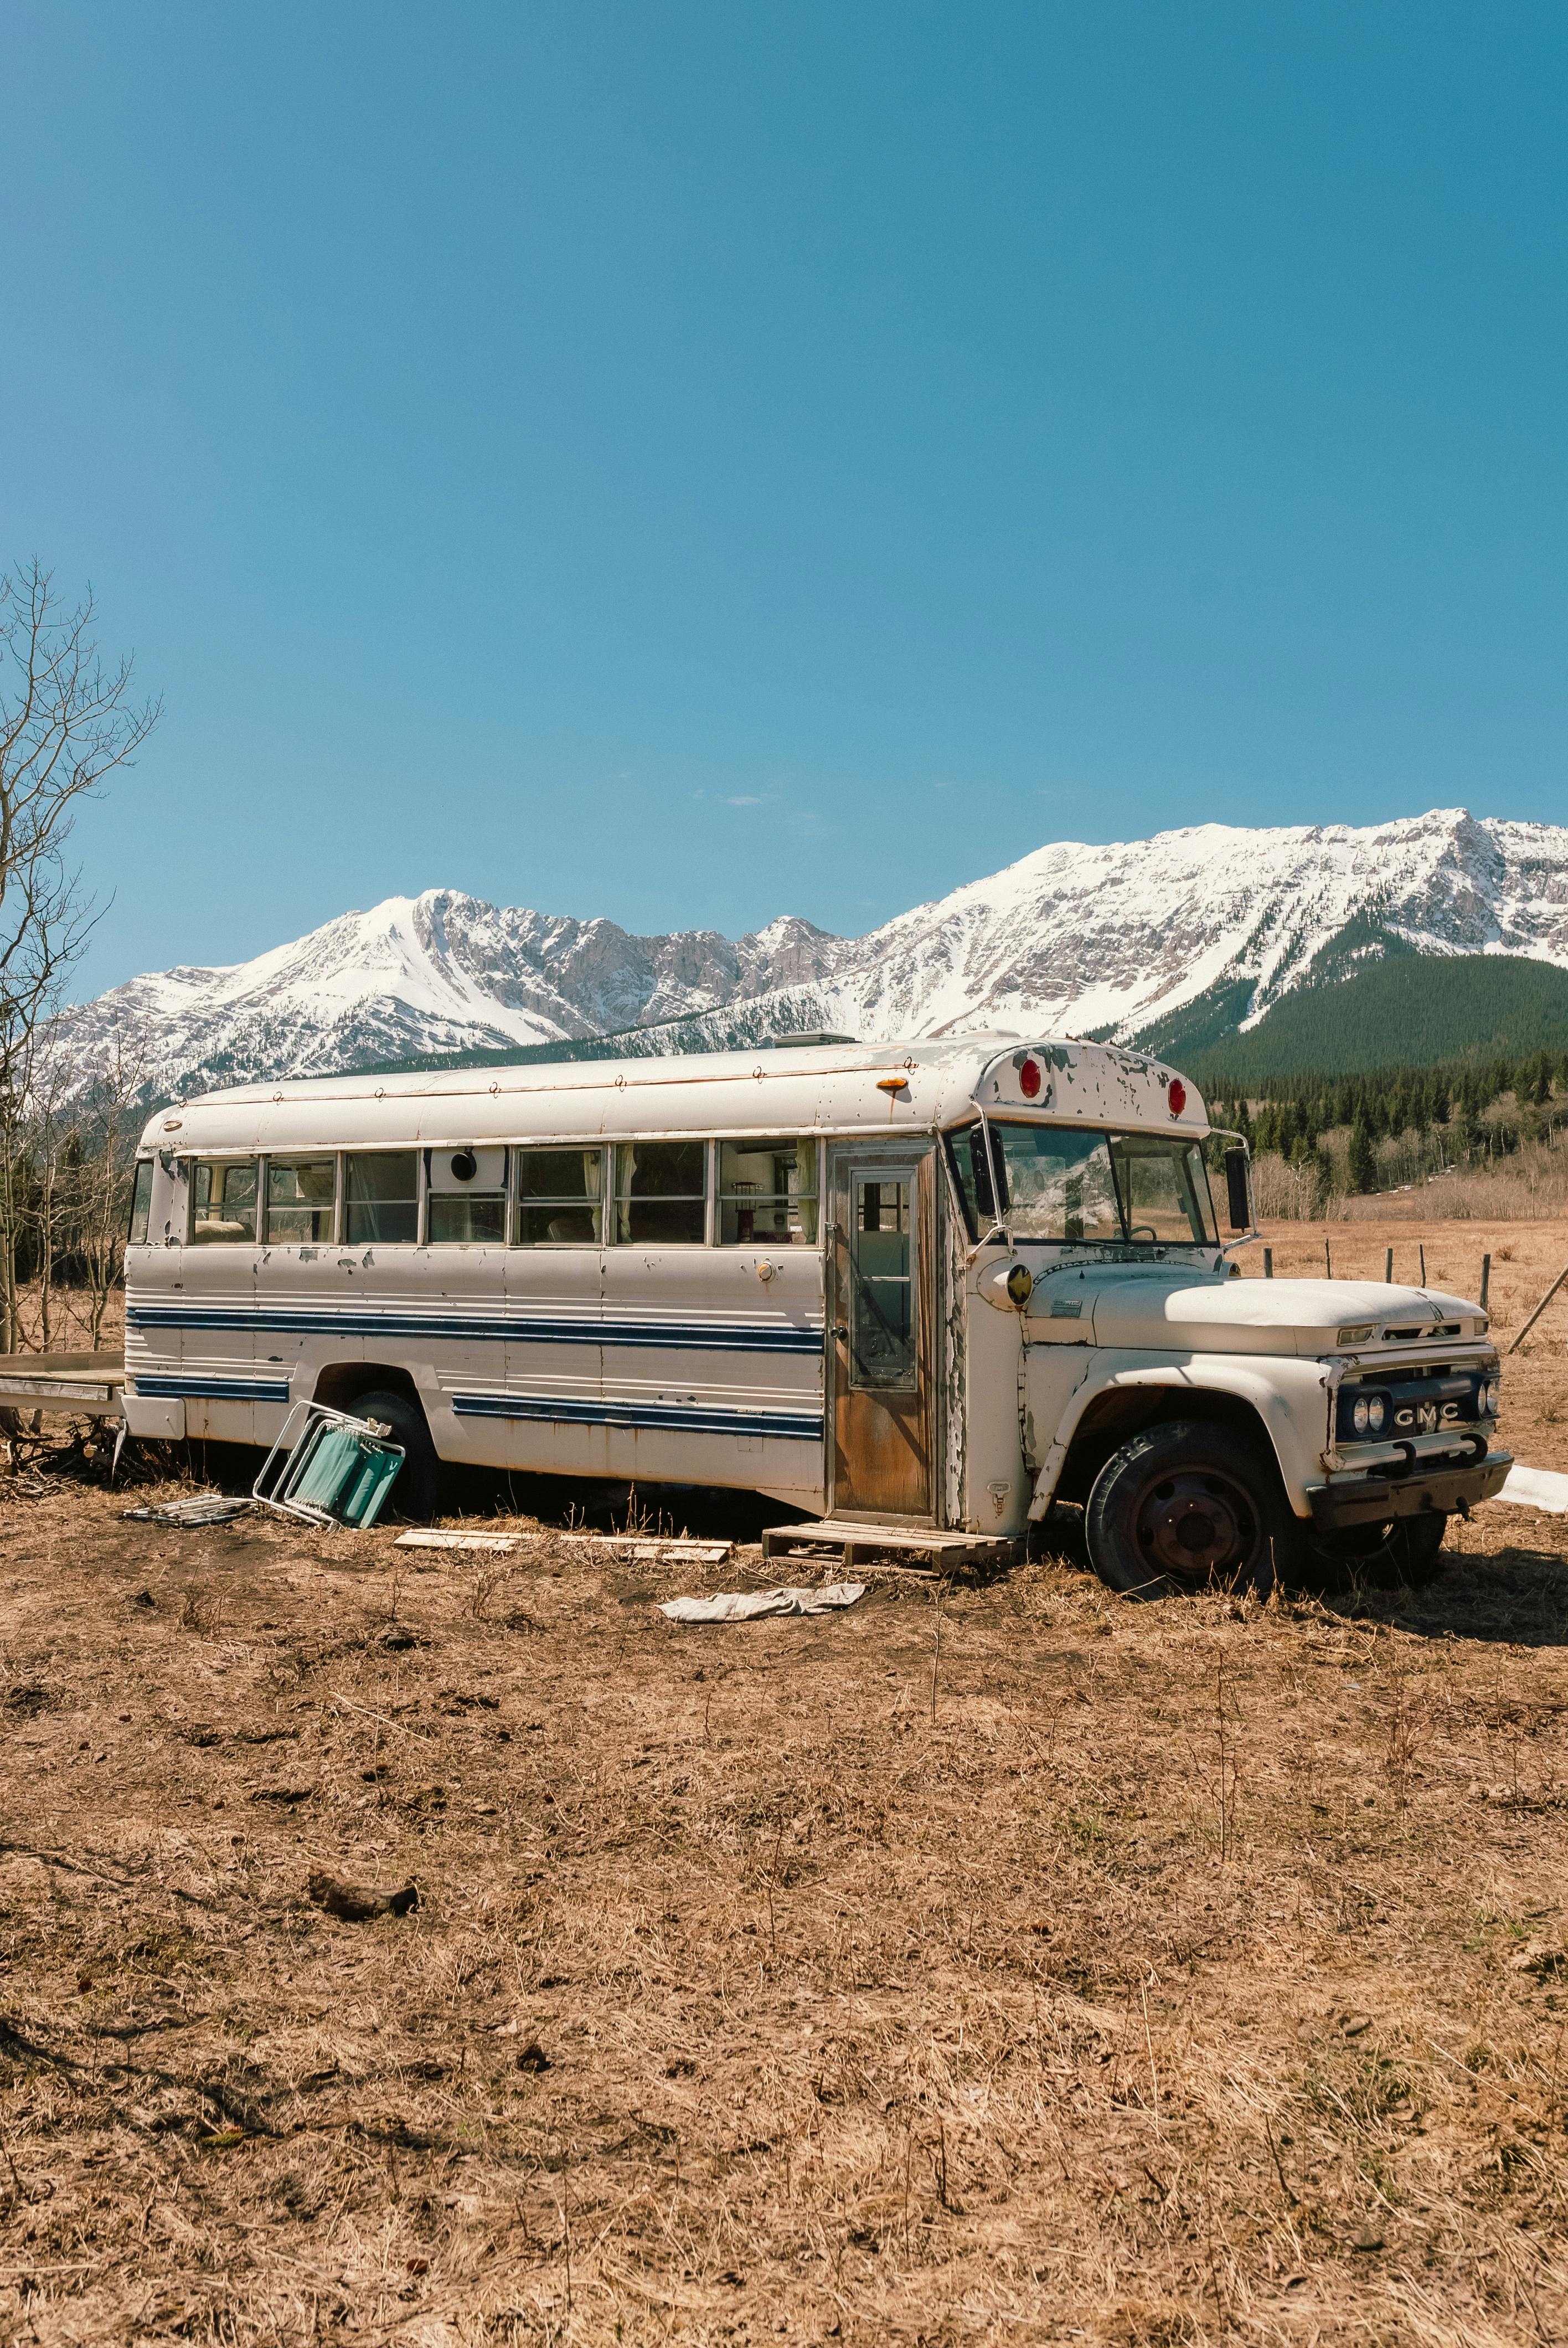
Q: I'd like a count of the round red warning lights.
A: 2